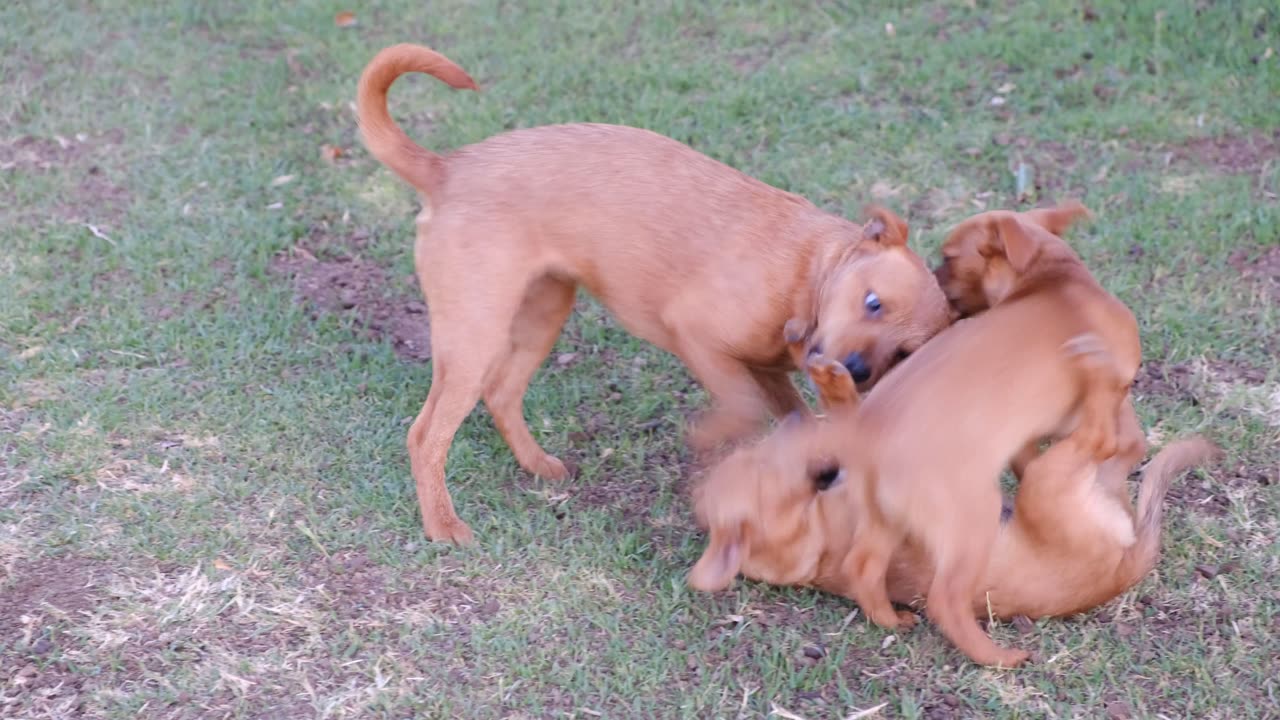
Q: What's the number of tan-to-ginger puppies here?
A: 3